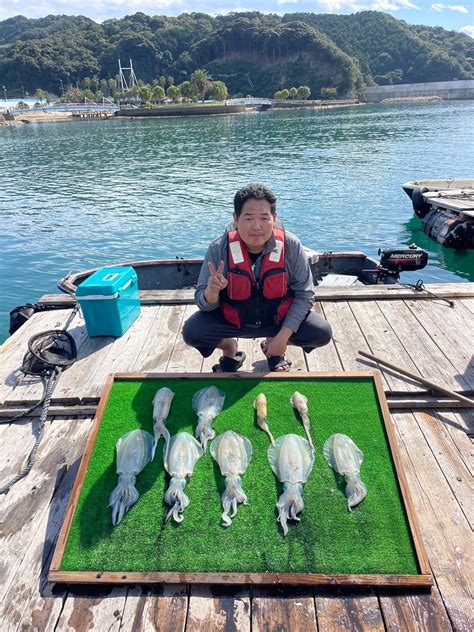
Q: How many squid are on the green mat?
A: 9